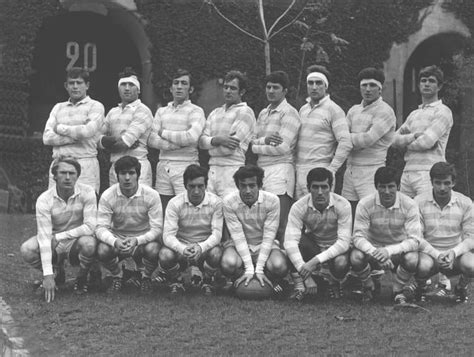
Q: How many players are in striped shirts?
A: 15